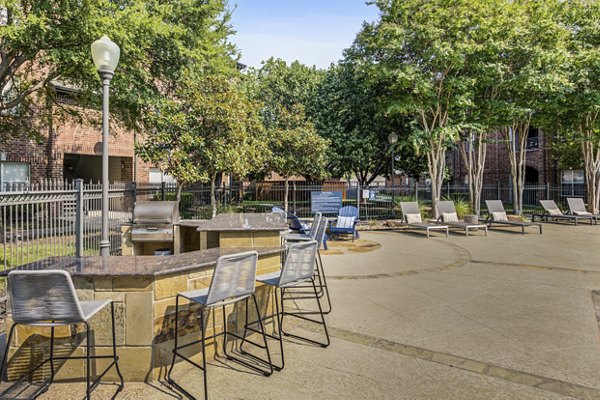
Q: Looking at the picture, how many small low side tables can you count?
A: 1